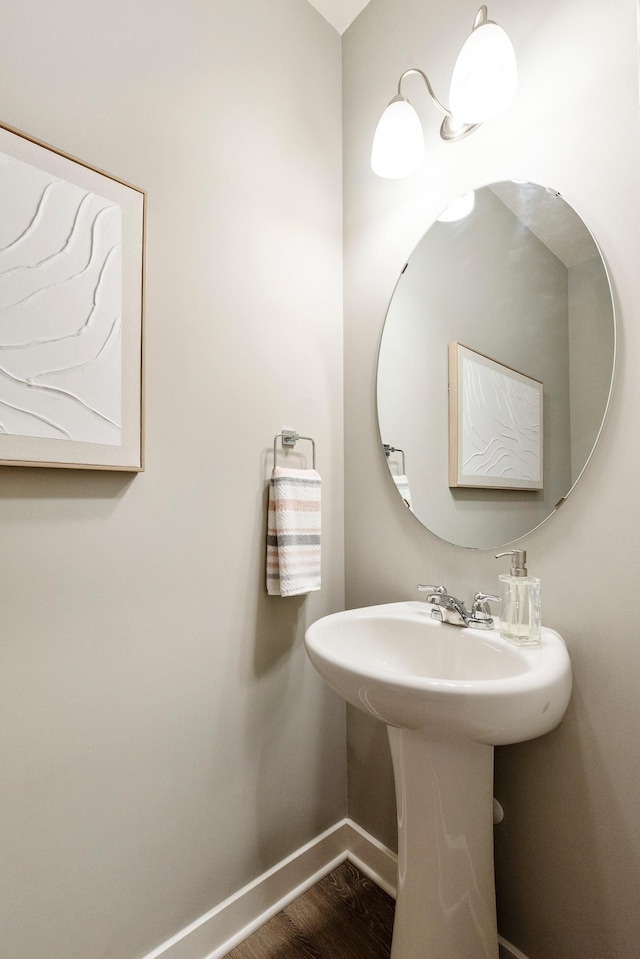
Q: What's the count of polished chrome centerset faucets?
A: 1